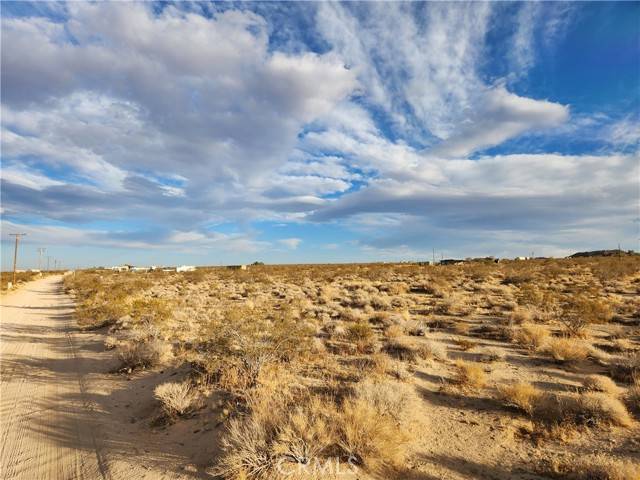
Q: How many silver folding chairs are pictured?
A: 0